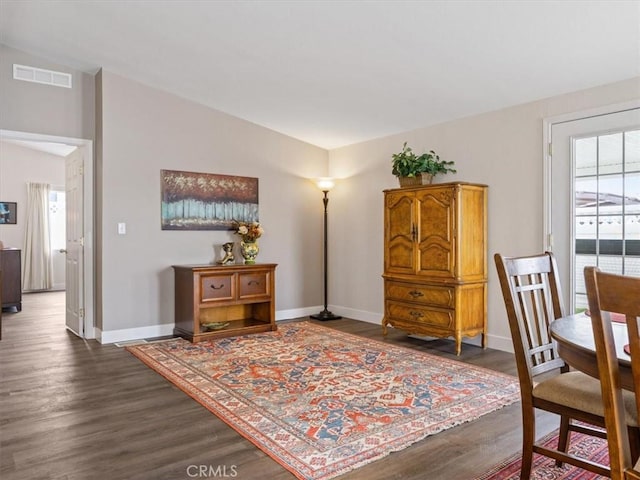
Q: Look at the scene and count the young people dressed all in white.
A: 0